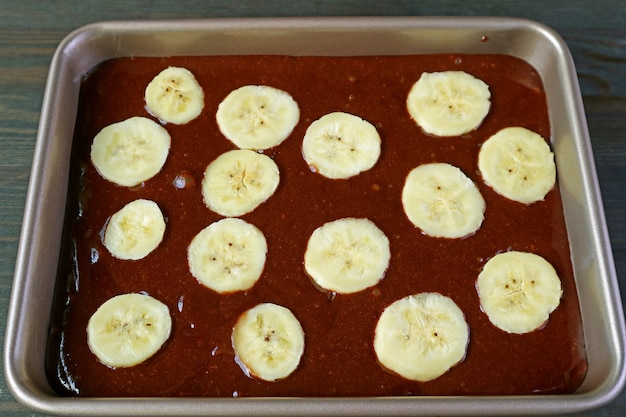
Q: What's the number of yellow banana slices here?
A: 15